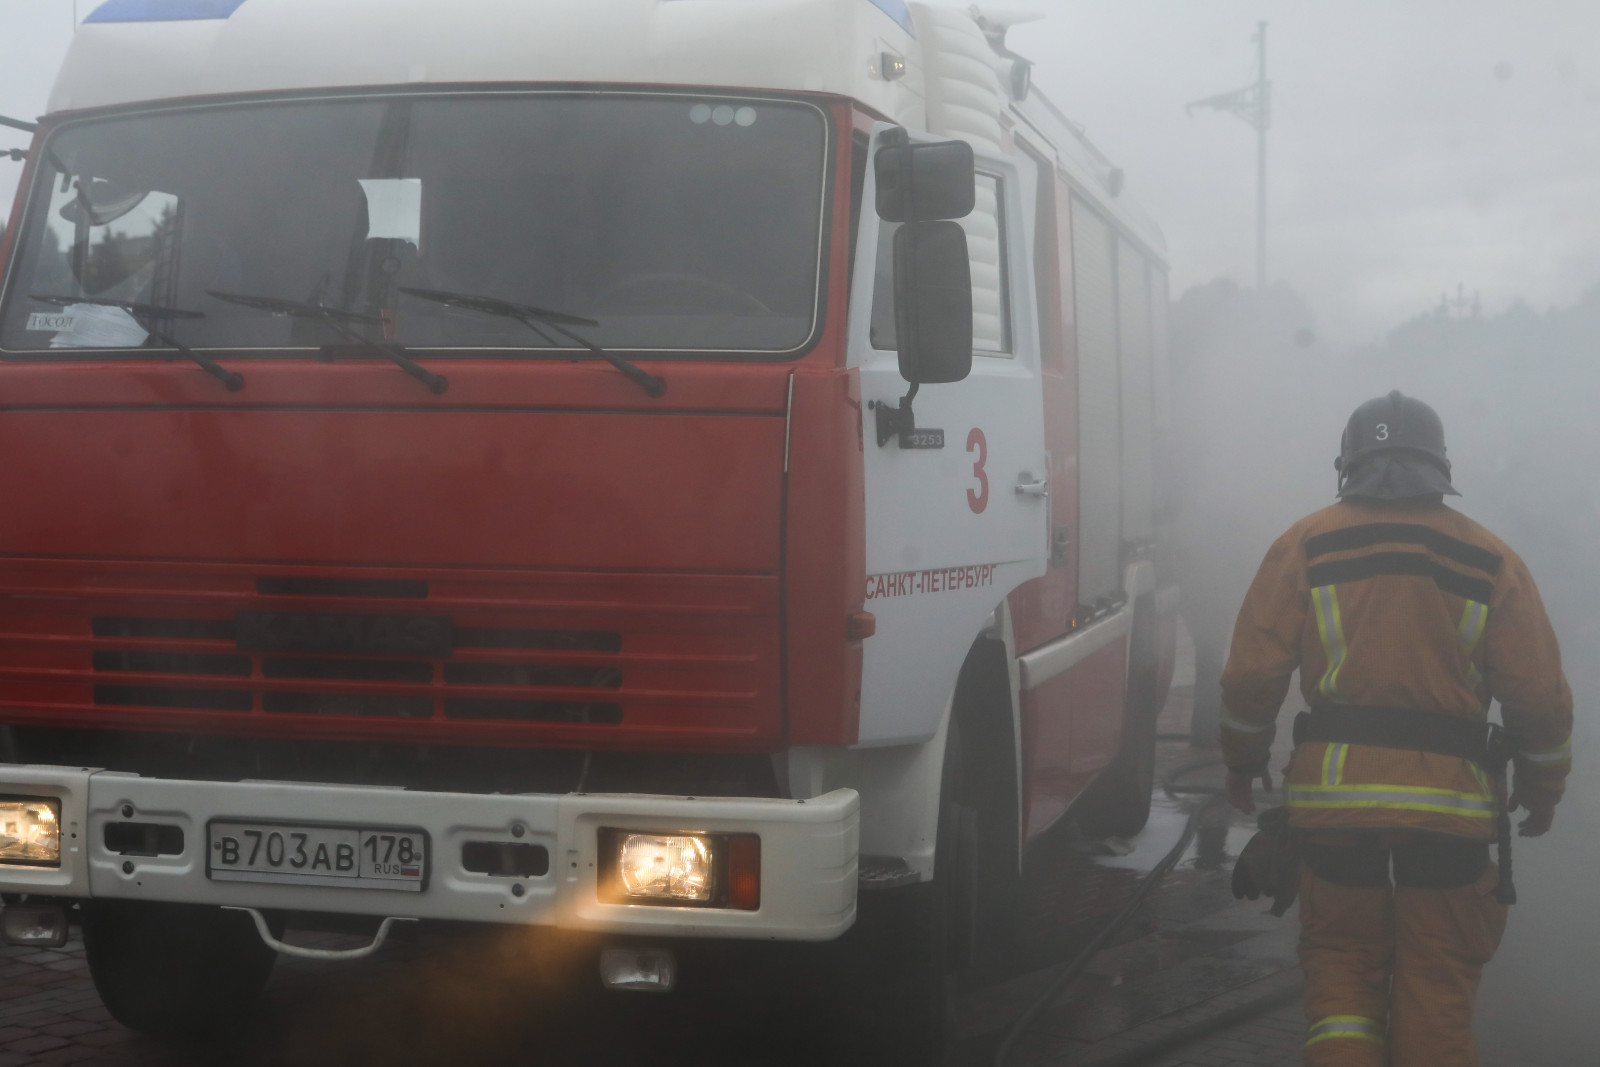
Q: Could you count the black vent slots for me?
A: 9